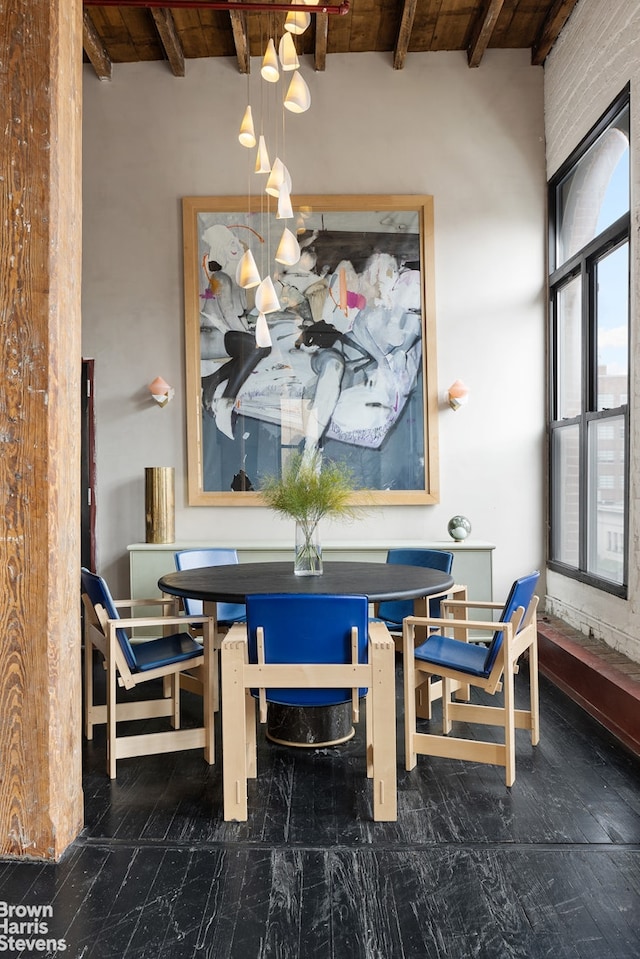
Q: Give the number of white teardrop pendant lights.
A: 13